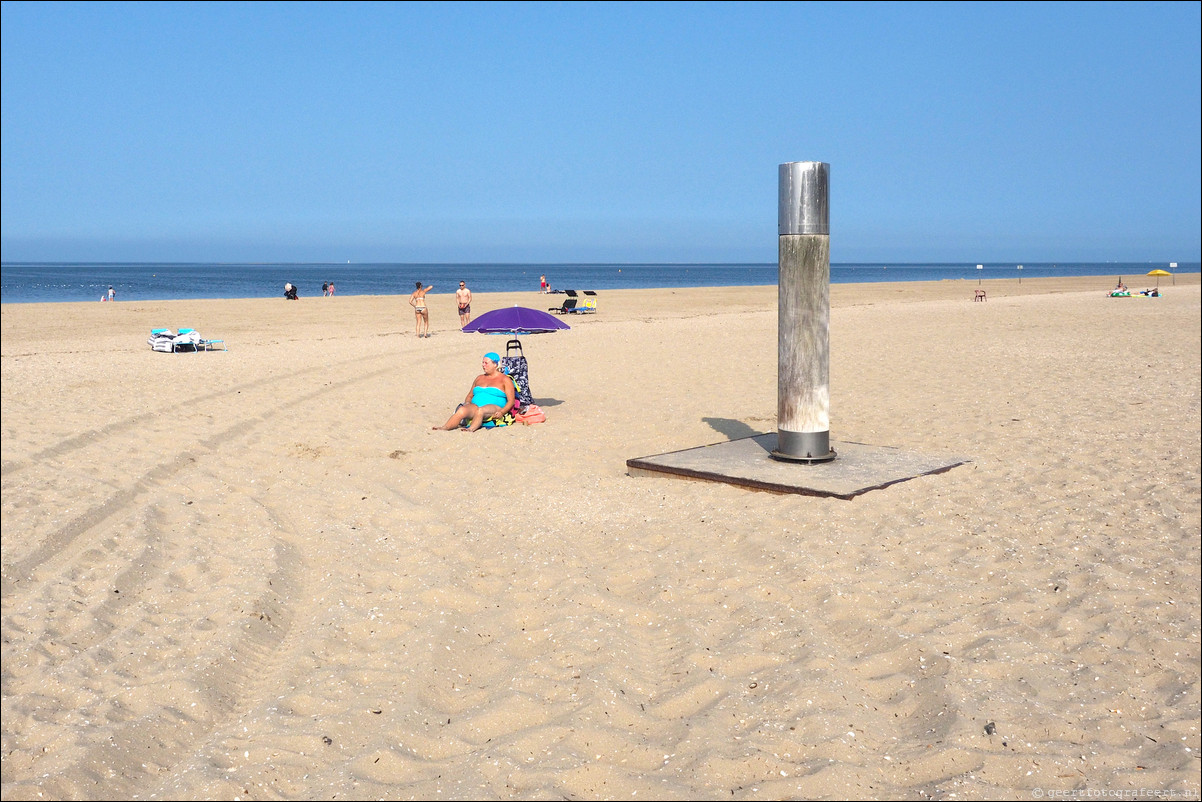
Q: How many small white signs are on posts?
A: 3